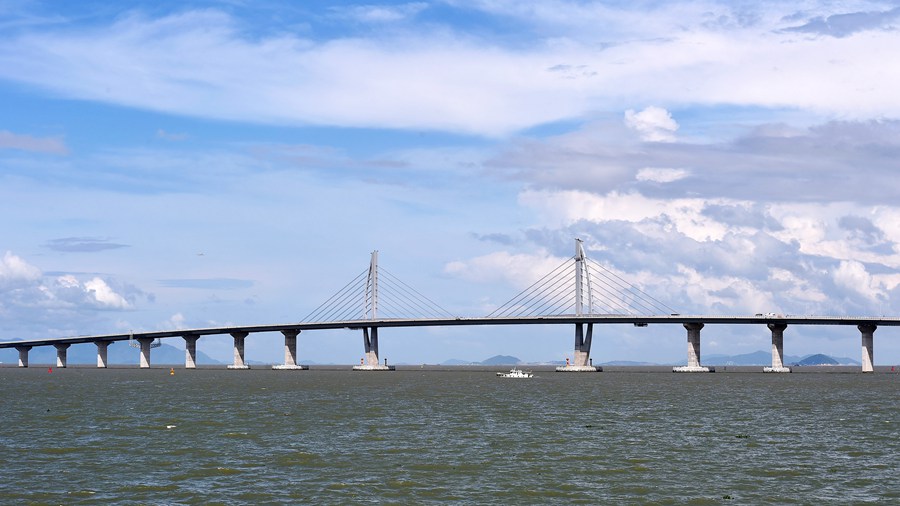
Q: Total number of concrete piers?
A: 12